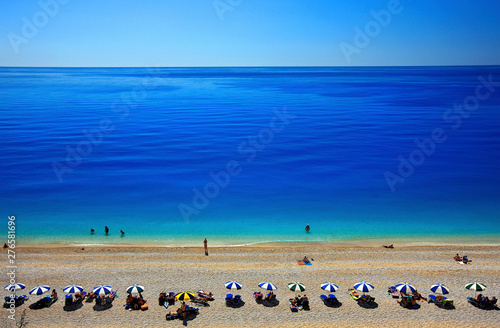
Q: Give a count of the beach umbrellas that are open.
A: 14